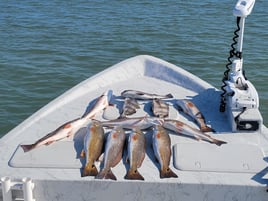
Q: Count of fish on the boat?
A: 12